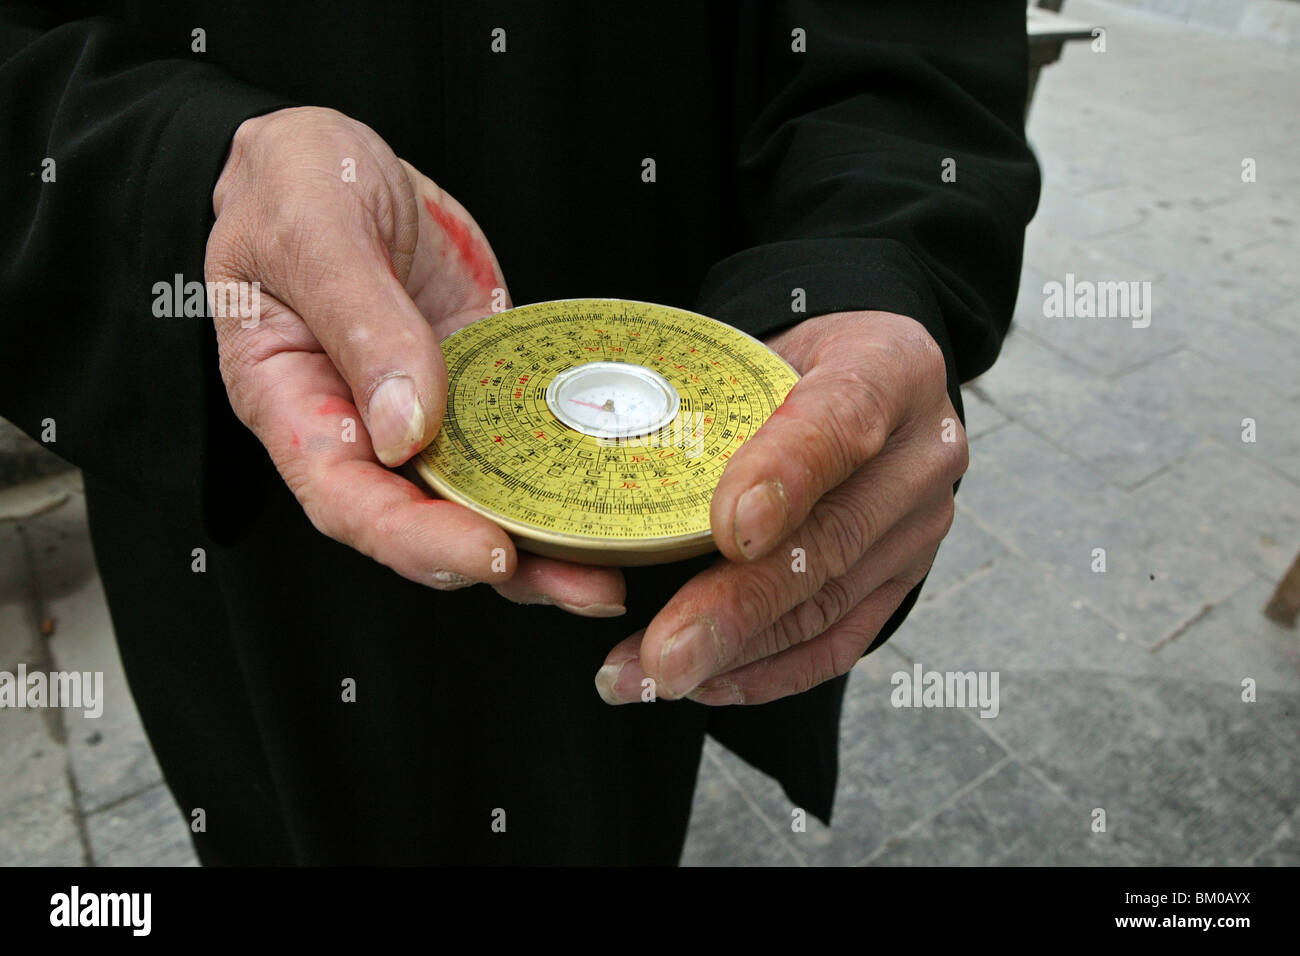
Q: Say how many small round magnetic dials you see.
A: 1